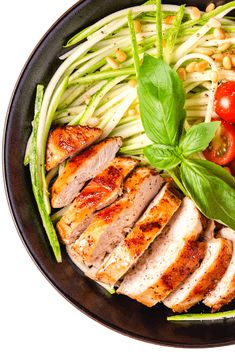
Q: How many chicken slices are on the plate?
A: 8